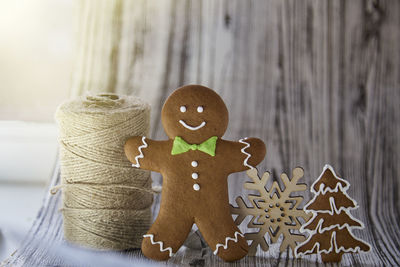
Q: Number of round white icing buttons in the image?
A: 3